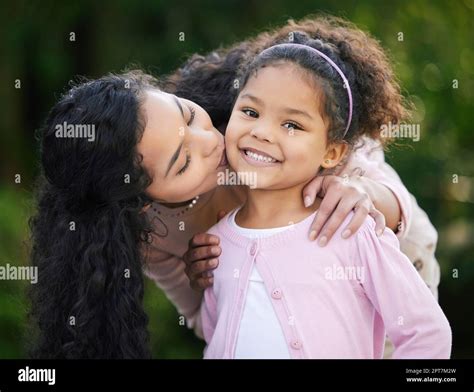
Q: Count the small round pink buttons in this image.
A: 3